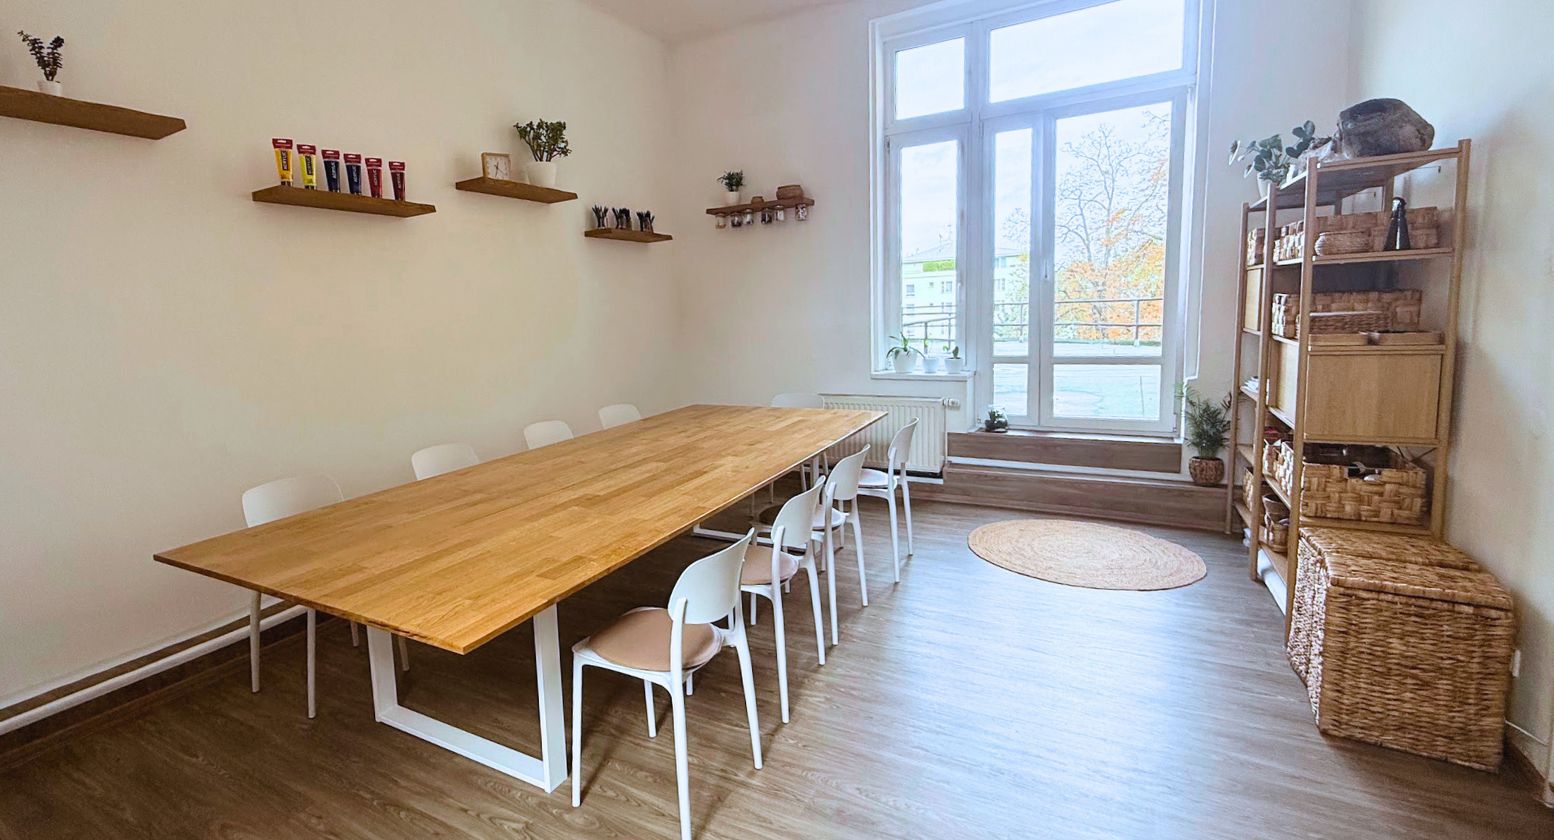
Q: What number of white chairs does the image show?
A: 9